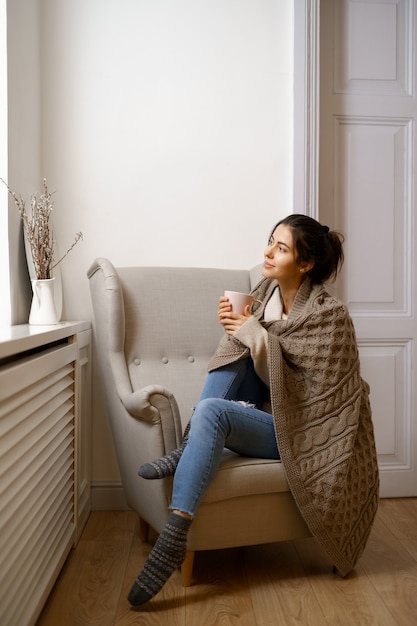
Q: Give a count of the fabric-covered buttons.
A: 3